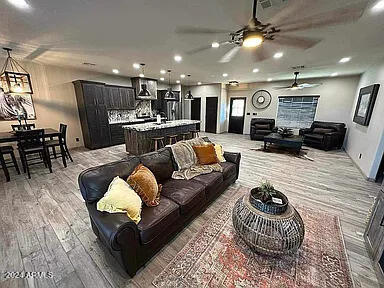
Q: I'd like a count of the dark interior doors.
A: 2